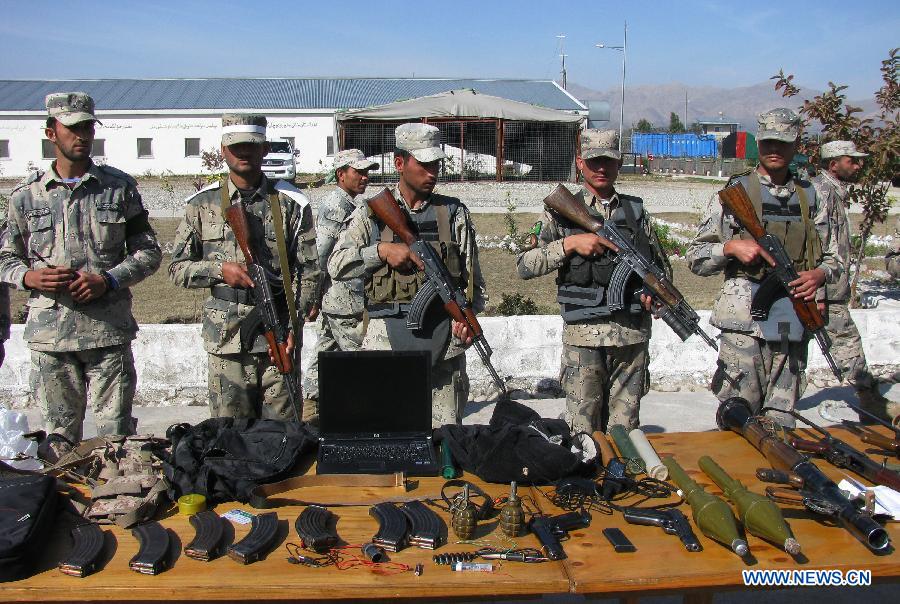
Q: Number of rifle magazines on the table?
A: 7